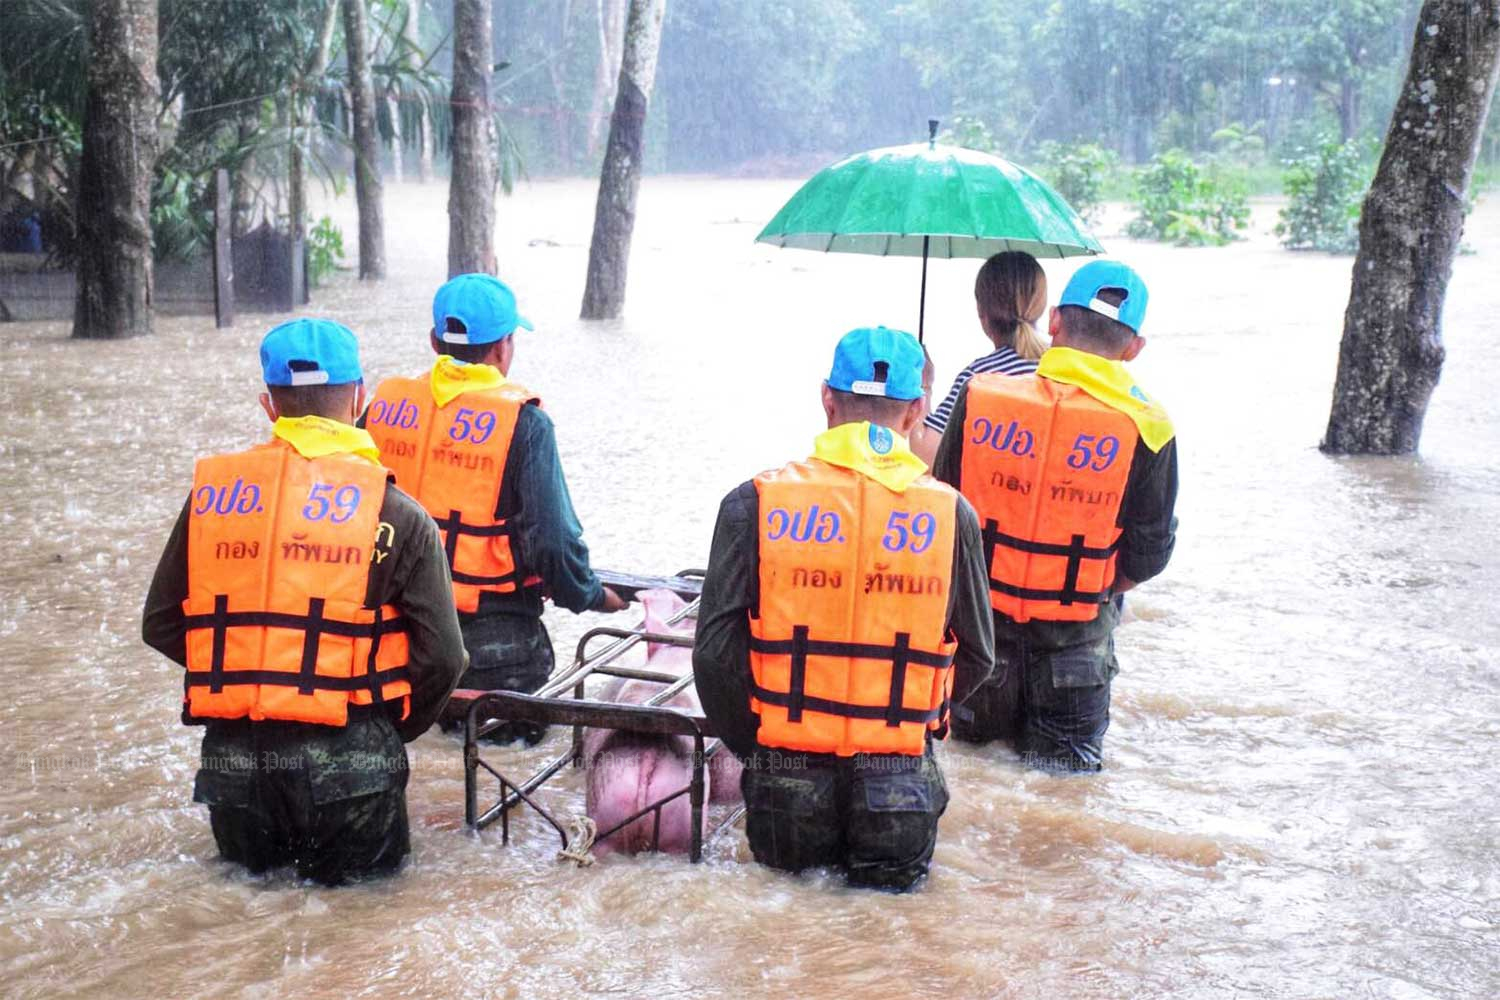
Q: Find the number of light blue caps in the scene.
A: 4